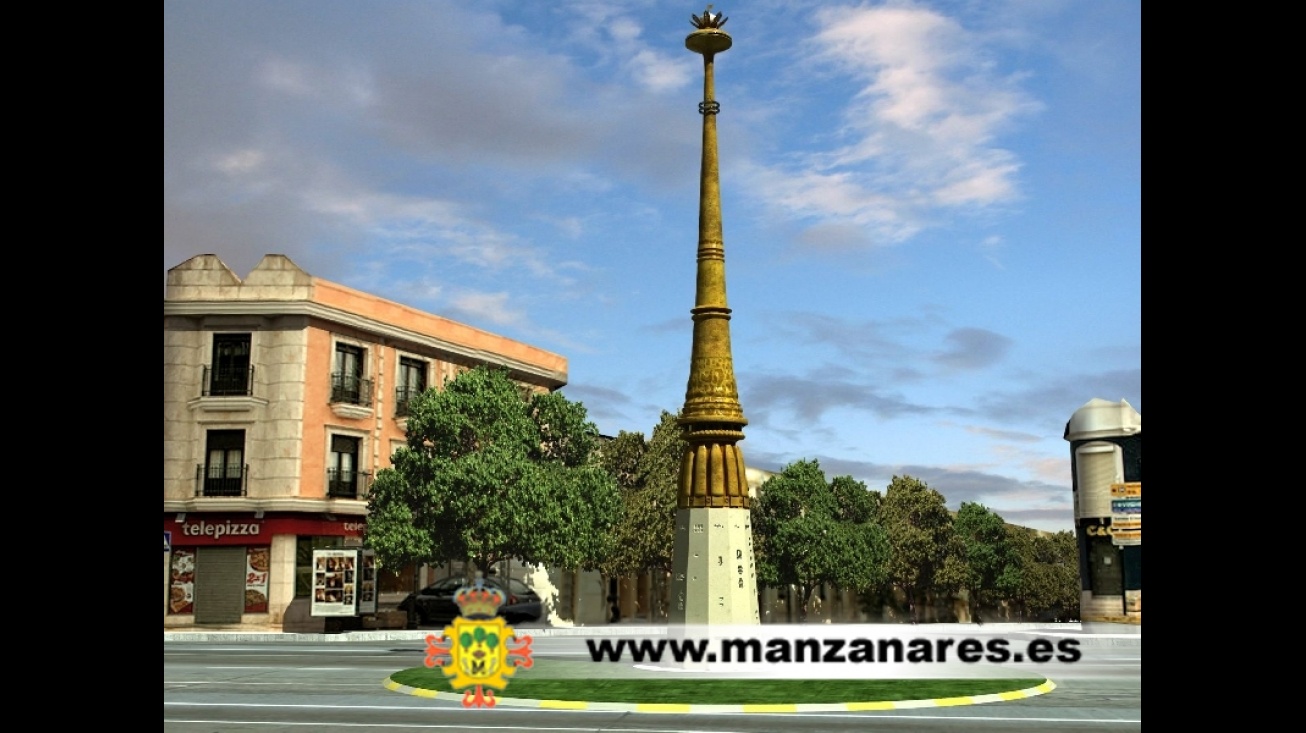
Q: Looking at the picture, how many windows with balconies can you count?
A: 5